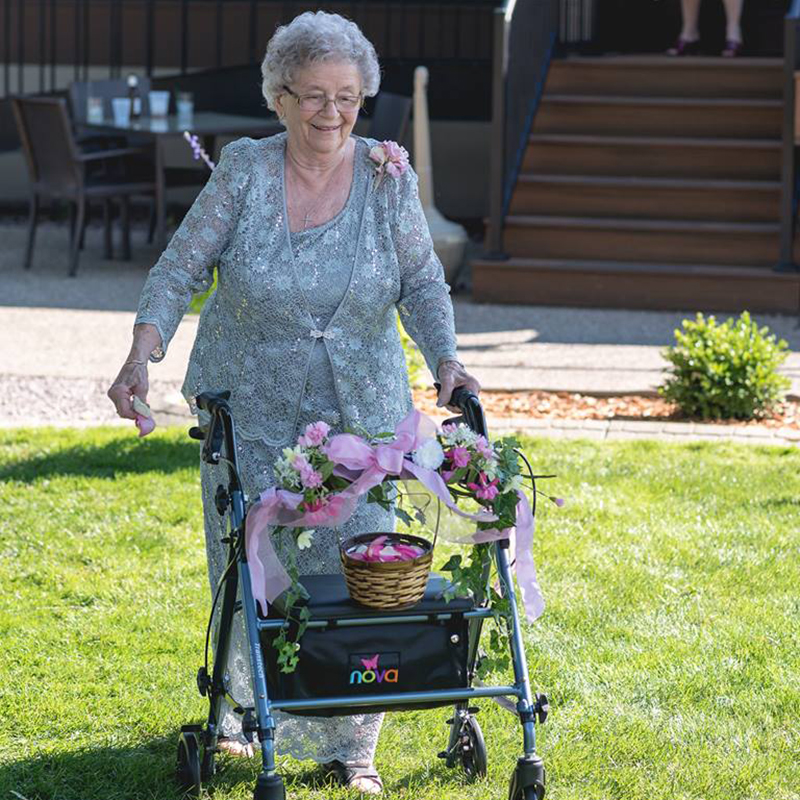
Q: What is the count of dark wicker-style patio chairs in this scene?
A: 3